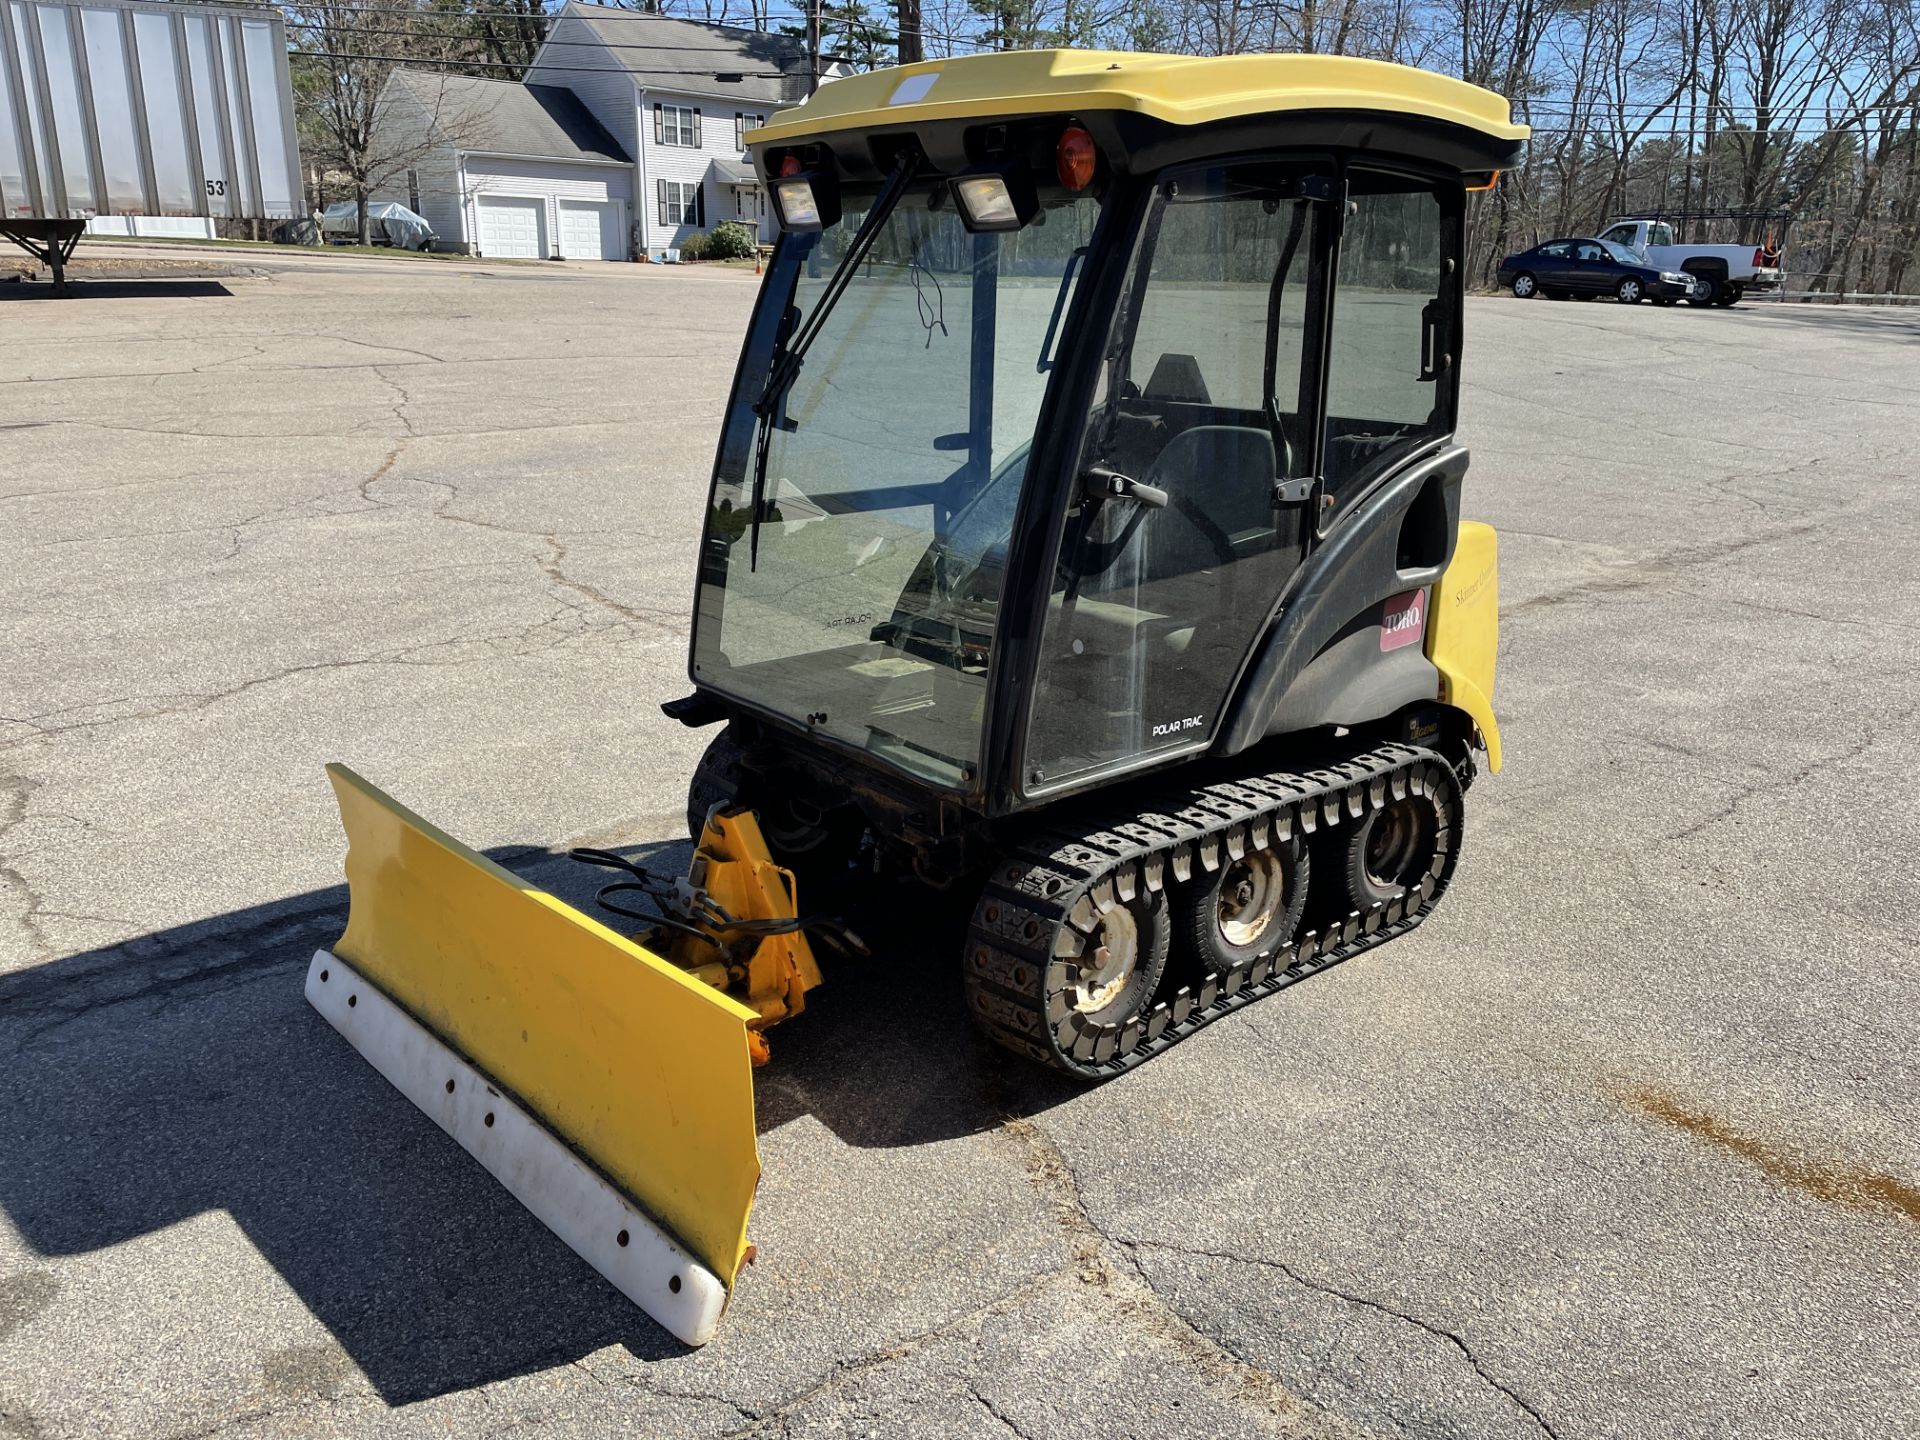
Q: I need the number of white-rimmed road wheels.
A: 3